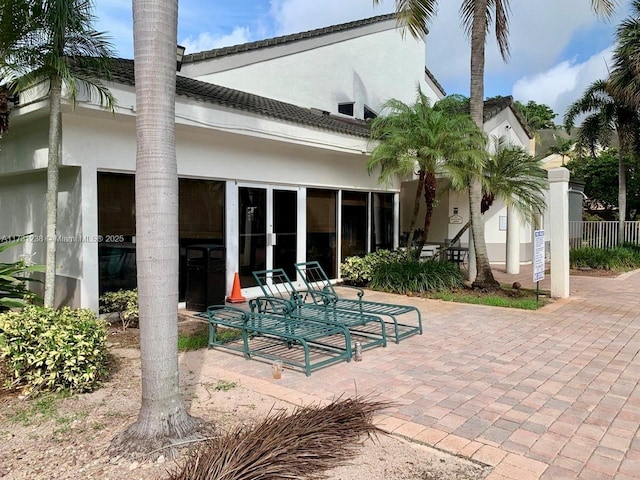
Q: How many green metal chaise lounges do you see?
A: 3